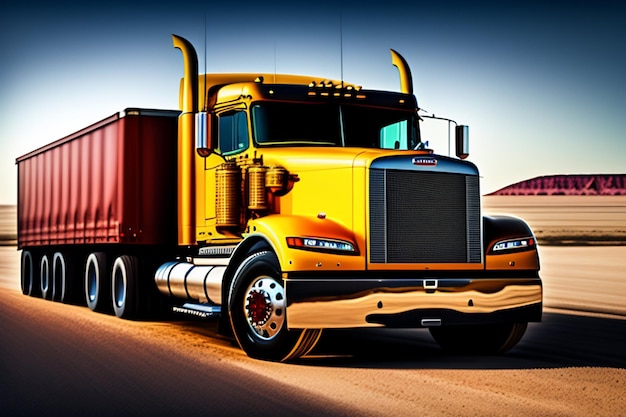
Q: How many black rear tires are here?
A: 5